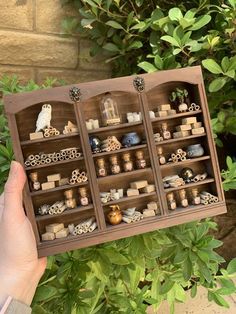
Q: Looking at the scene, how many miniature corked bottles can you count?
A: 12